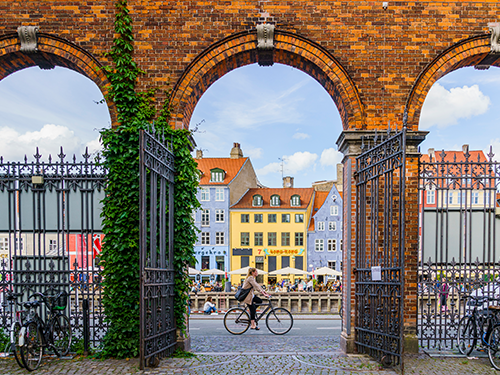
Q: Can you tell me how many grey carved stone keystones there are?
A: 3